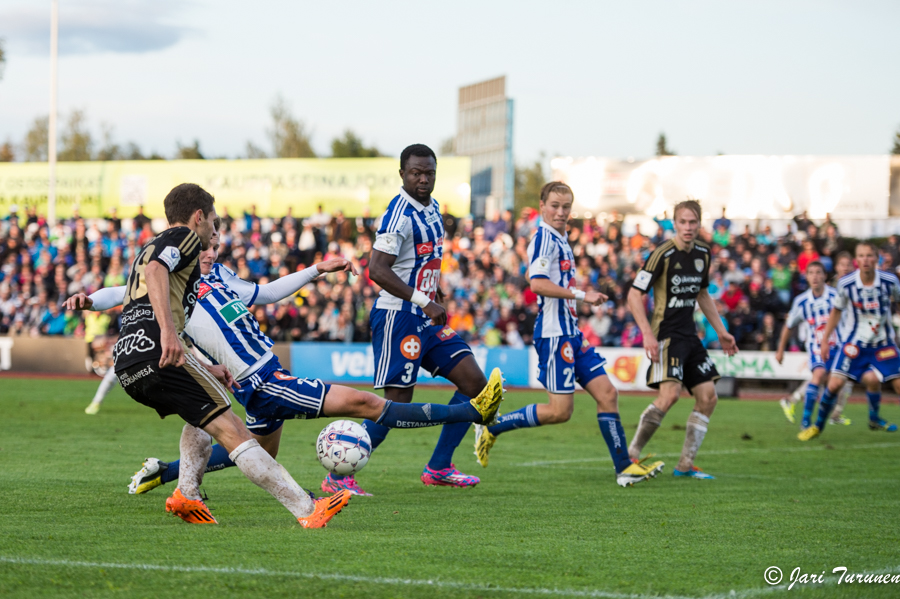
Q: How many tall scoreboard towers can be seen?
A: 1